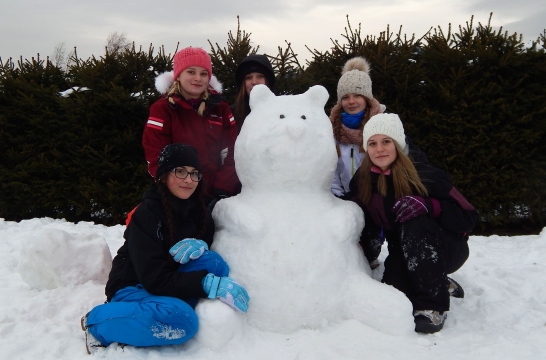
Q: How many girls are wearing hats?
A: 5